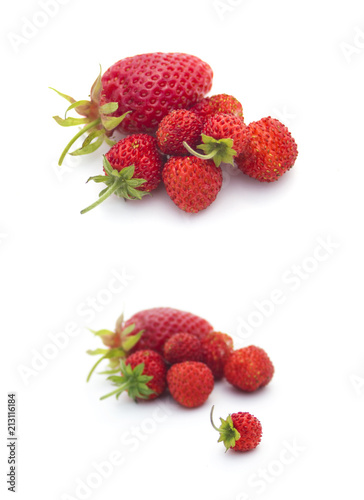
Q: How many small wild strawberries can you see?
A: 12